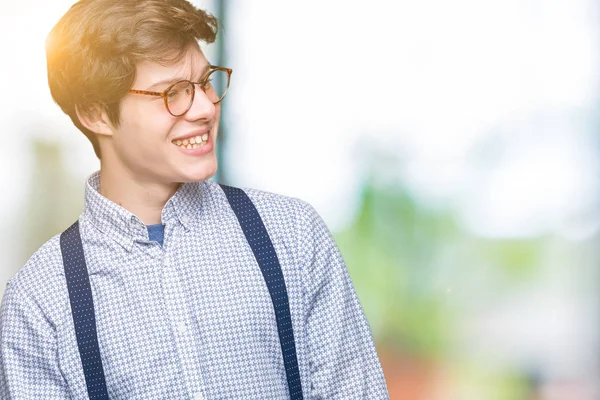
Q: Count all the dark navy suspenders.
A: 2